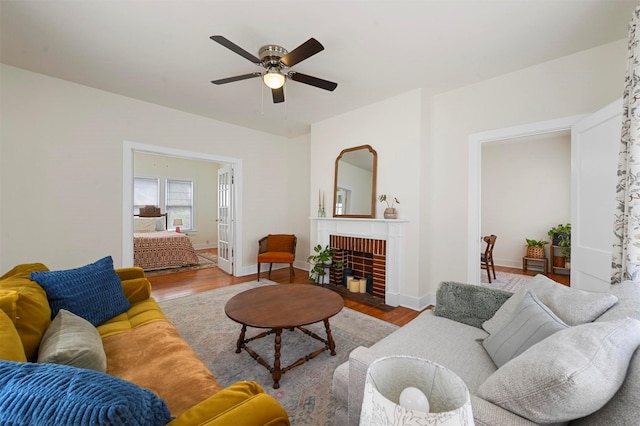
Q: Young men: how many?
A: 0